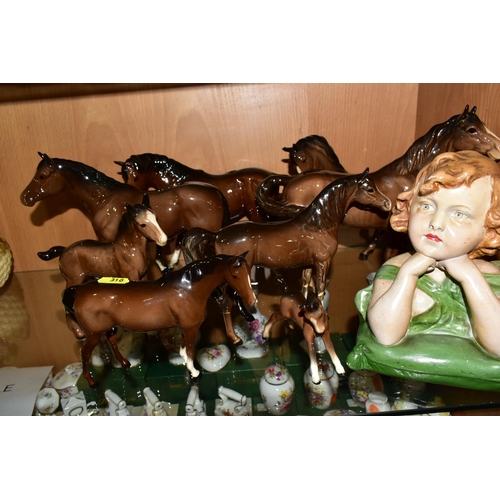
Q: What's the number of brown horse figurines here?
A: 8